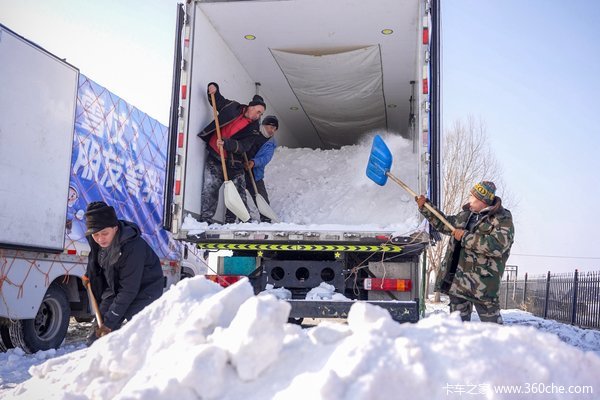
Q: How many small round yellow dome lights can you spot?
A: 4